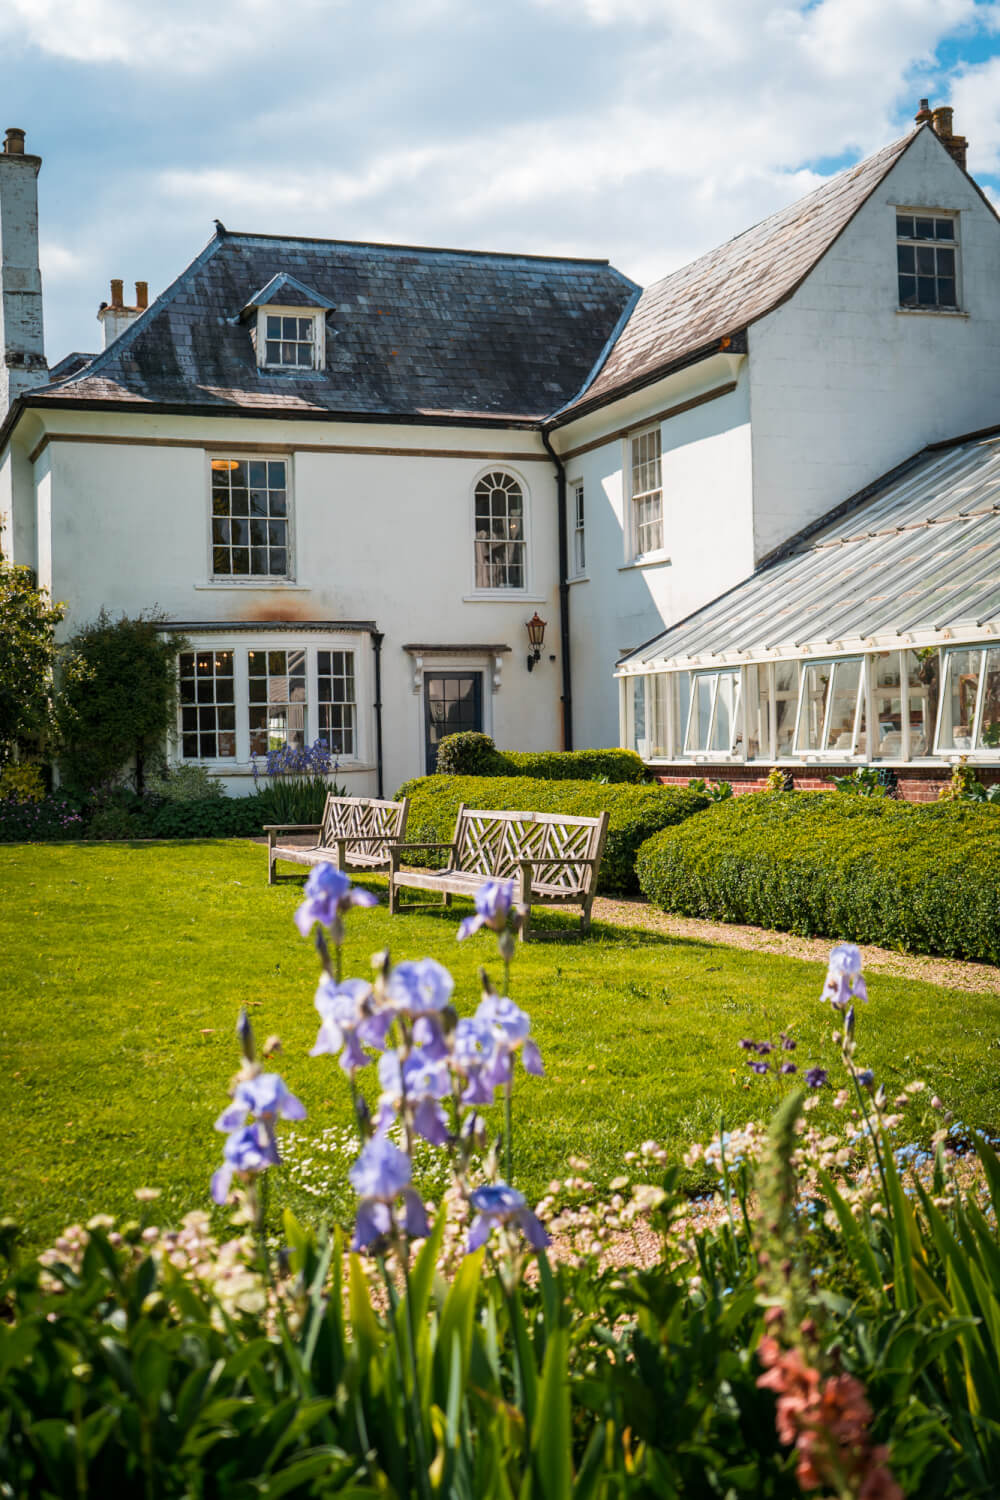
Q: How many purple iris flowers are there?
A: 12